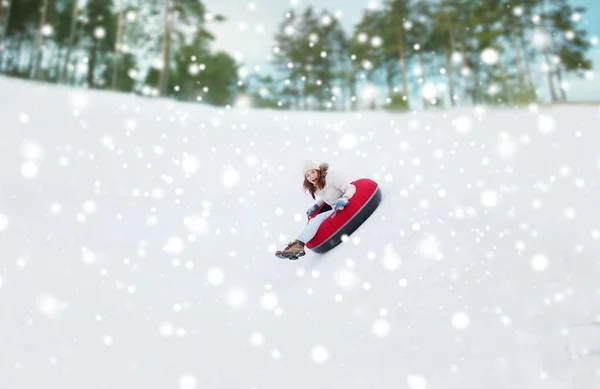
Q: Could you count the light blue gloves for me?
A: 2